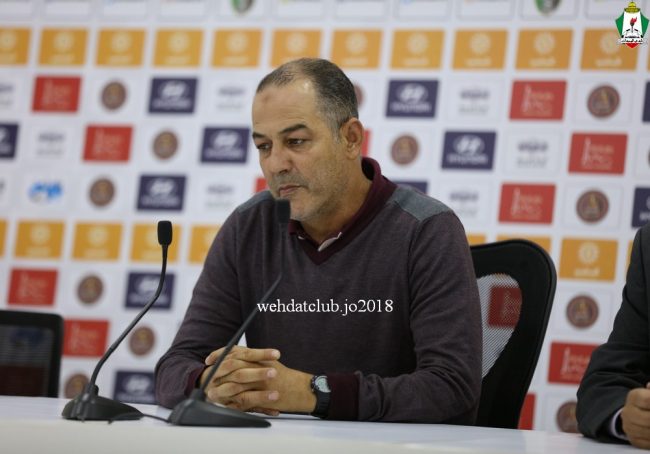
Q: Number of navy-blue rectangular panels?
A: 11